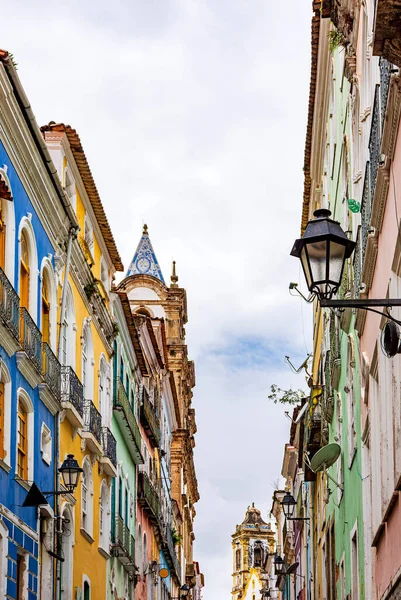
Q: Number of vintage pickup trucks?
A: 0